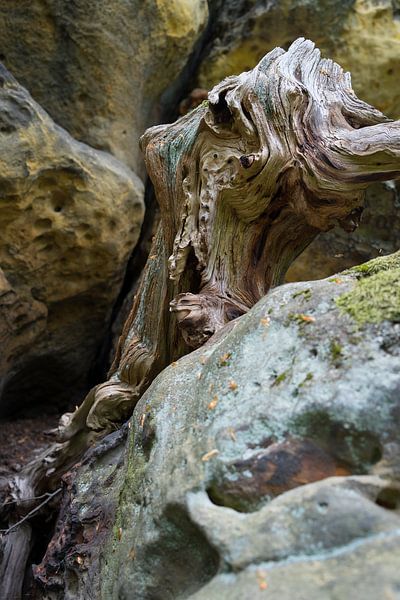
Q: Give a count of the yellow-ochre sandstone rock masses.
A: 3